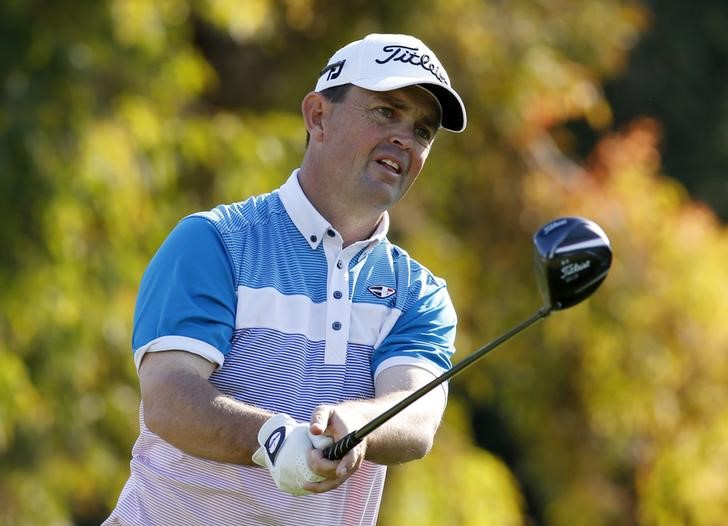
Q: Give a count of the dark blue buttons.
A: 5